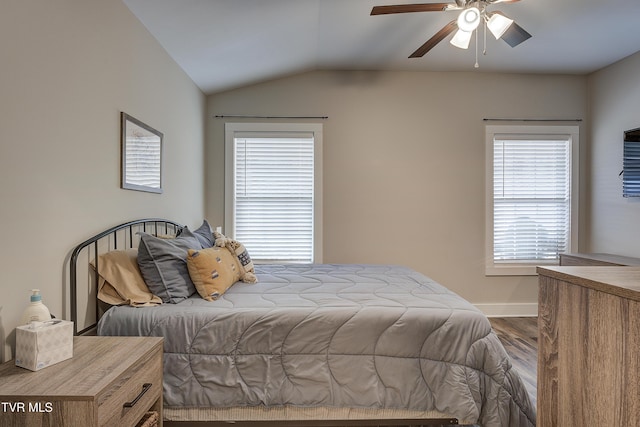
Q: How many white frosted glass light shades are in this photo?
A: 3